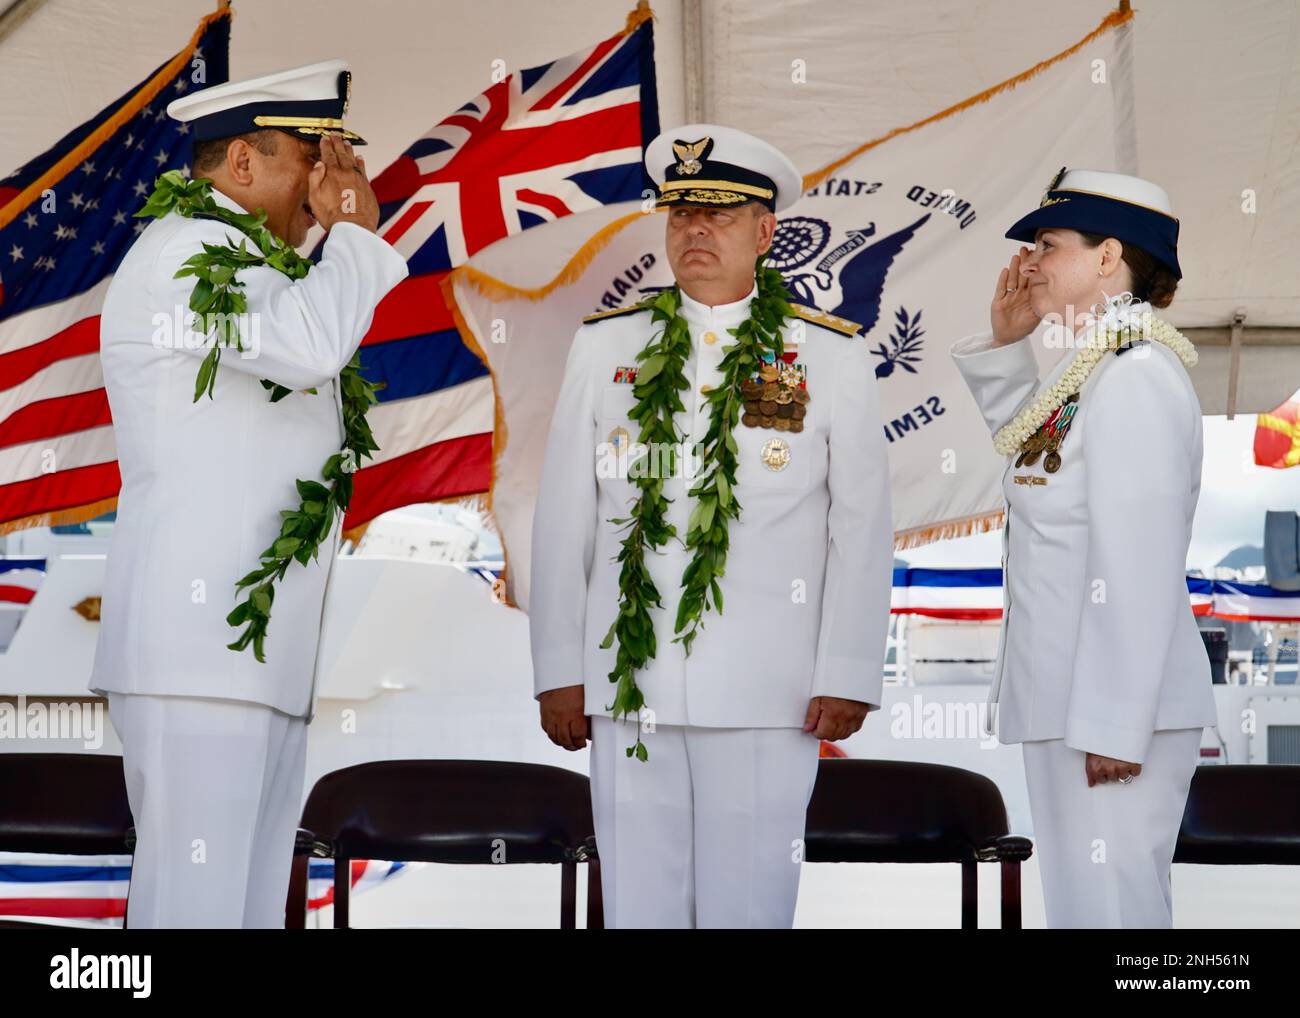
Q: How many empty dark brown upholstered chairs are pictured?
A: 4